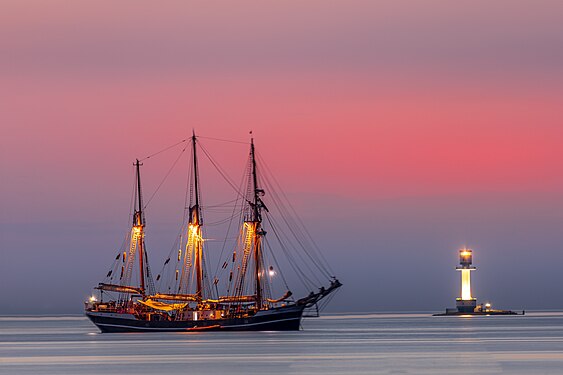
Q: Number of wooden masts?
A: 3